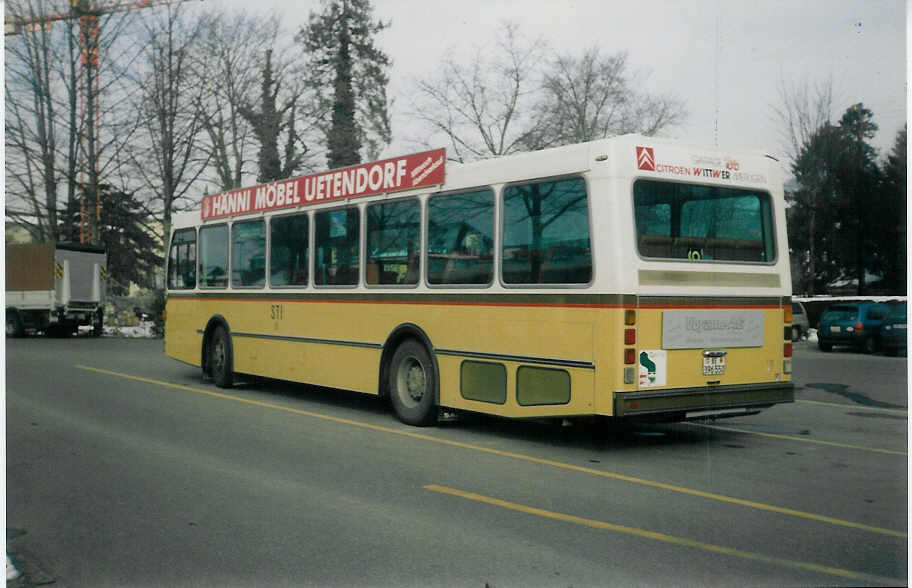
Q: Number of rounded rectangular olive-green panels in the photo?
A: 2